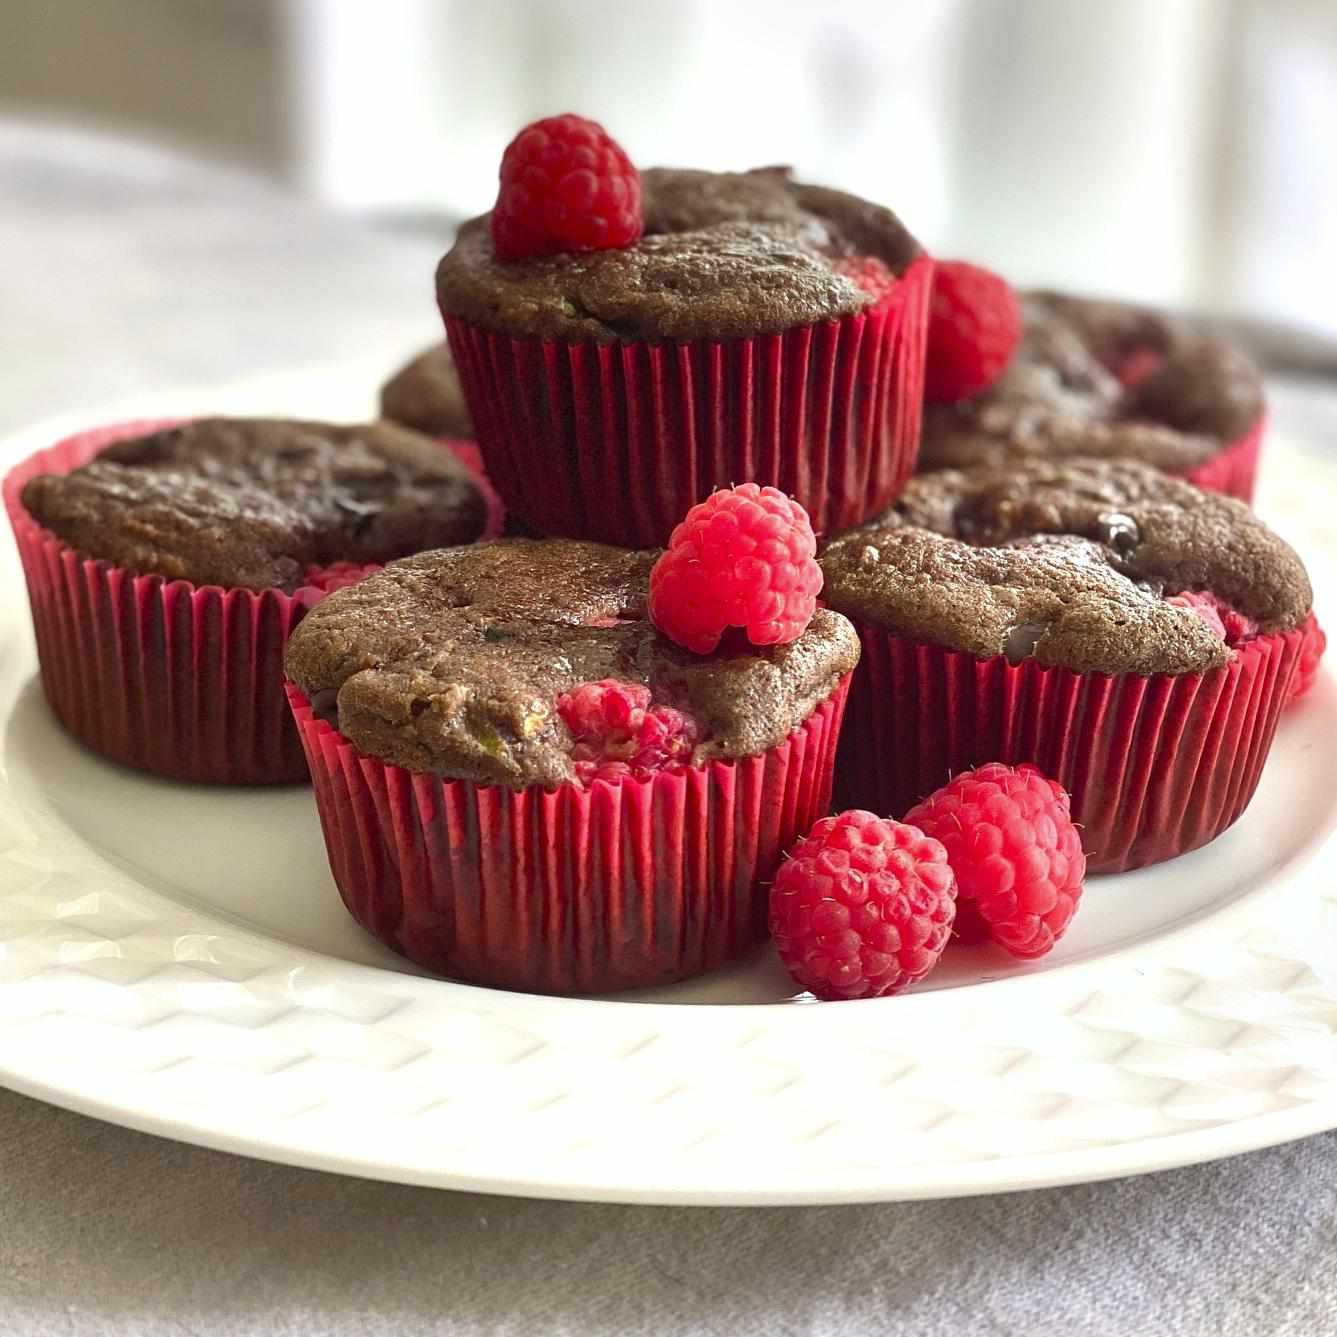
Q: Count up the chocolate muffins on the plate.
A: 6